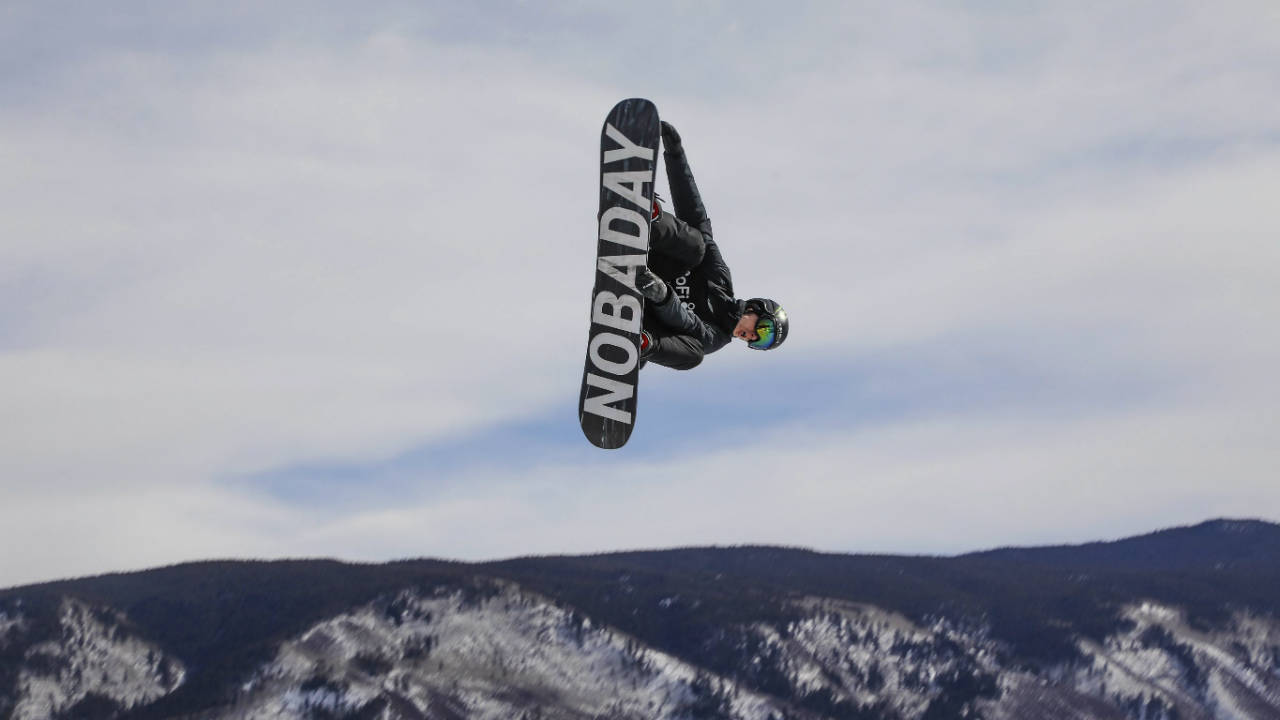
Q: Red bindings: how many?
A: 2